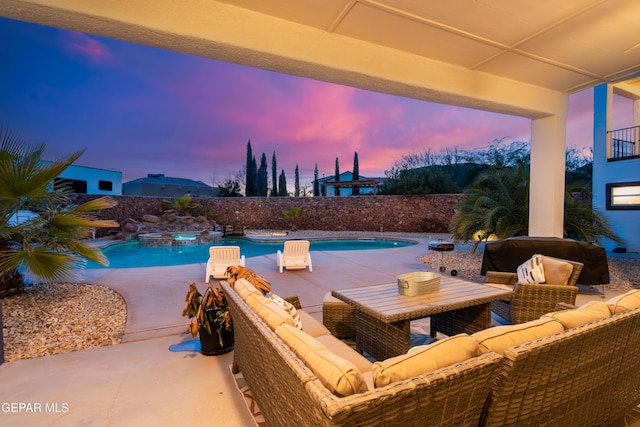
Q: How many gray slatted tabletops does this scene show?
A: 1